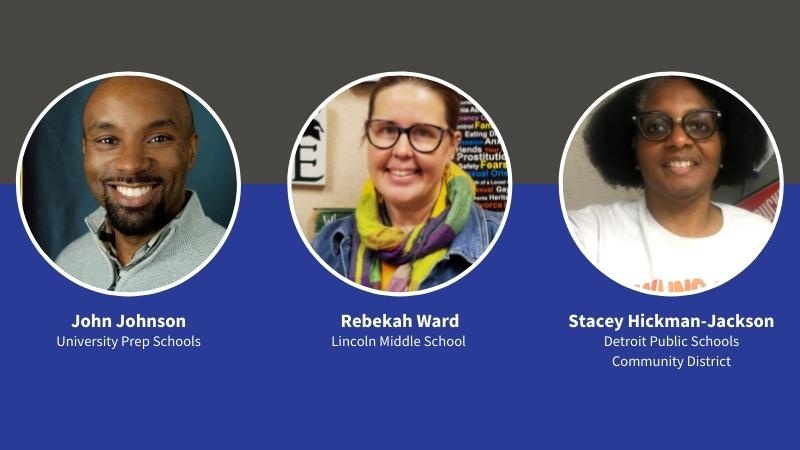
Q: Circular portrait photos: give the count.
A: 3